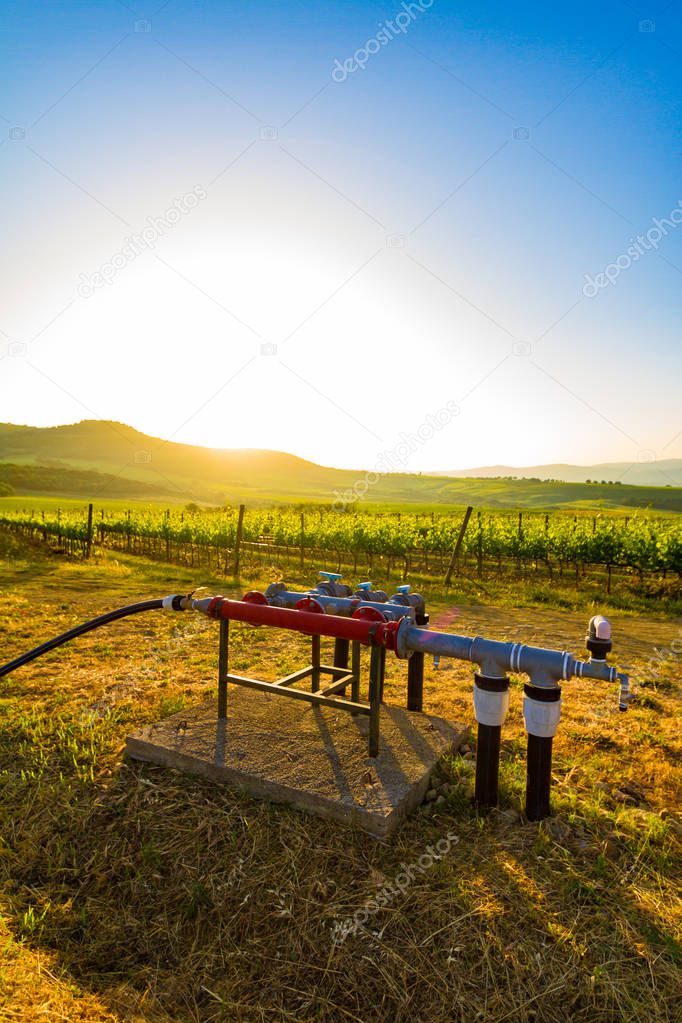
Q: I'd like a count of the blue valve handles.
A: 3